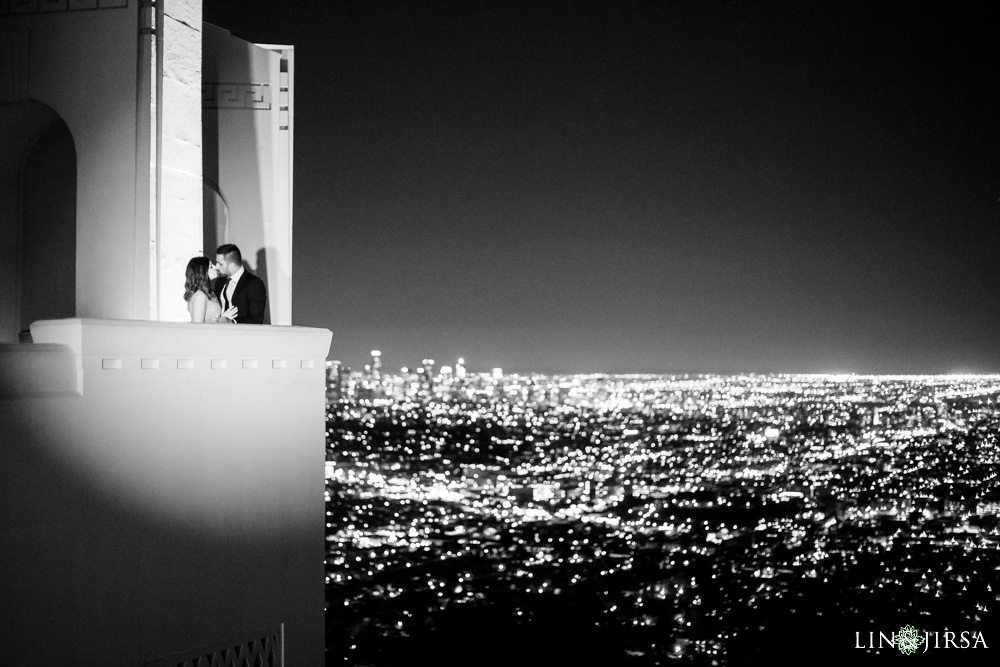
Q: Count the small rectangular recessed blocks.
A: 7